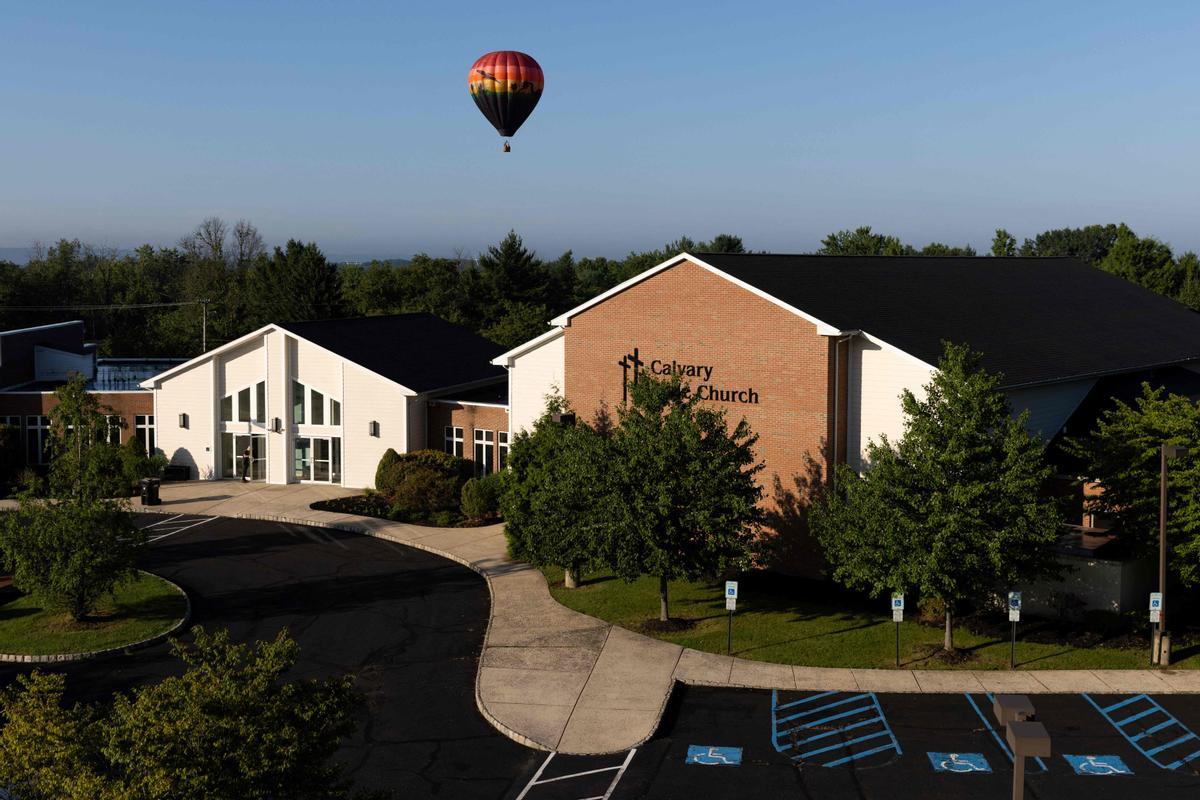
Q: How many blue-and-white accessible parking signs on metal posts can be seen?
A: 4